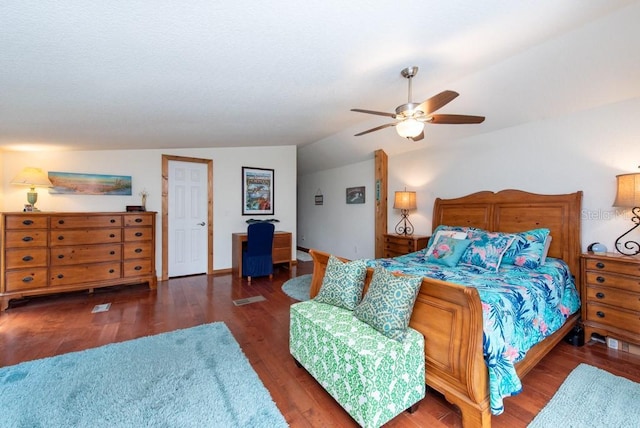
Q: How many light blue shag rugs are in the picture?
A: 3